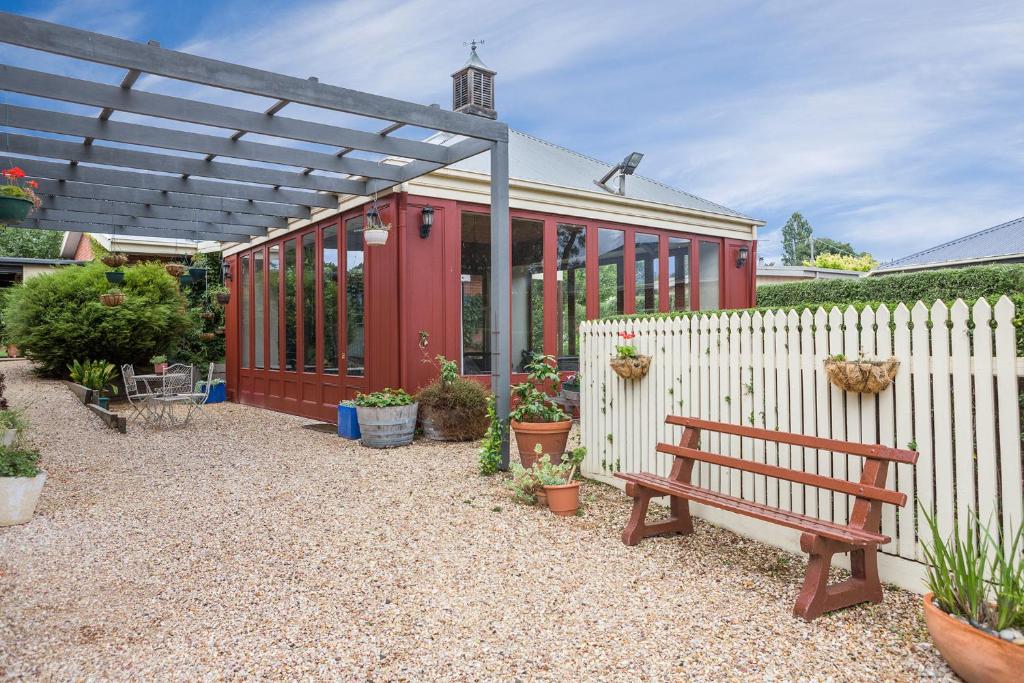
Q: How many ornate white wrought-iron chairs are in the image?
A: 3